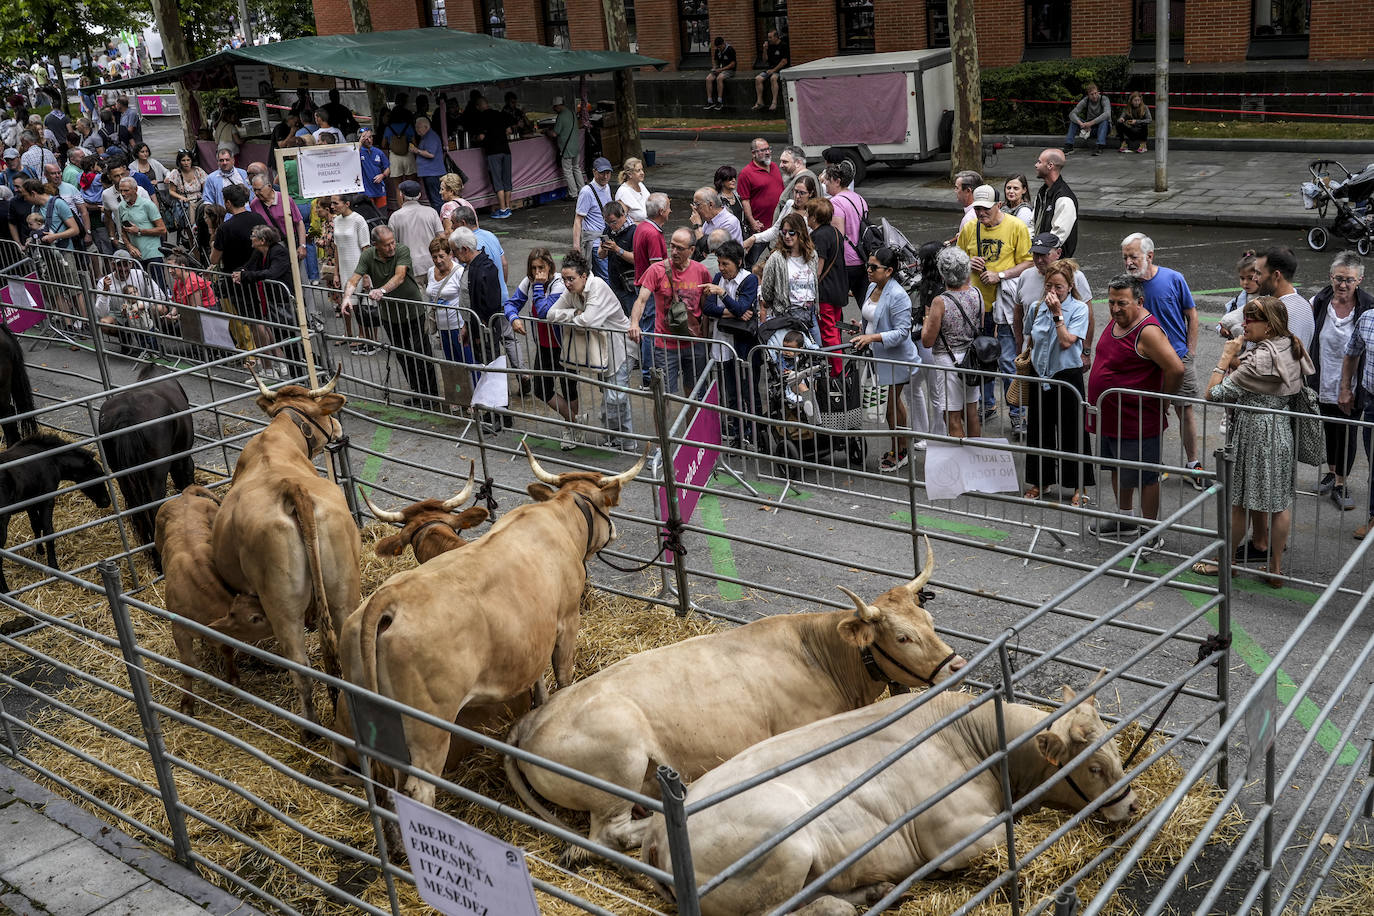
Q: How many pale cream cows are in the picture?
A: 2